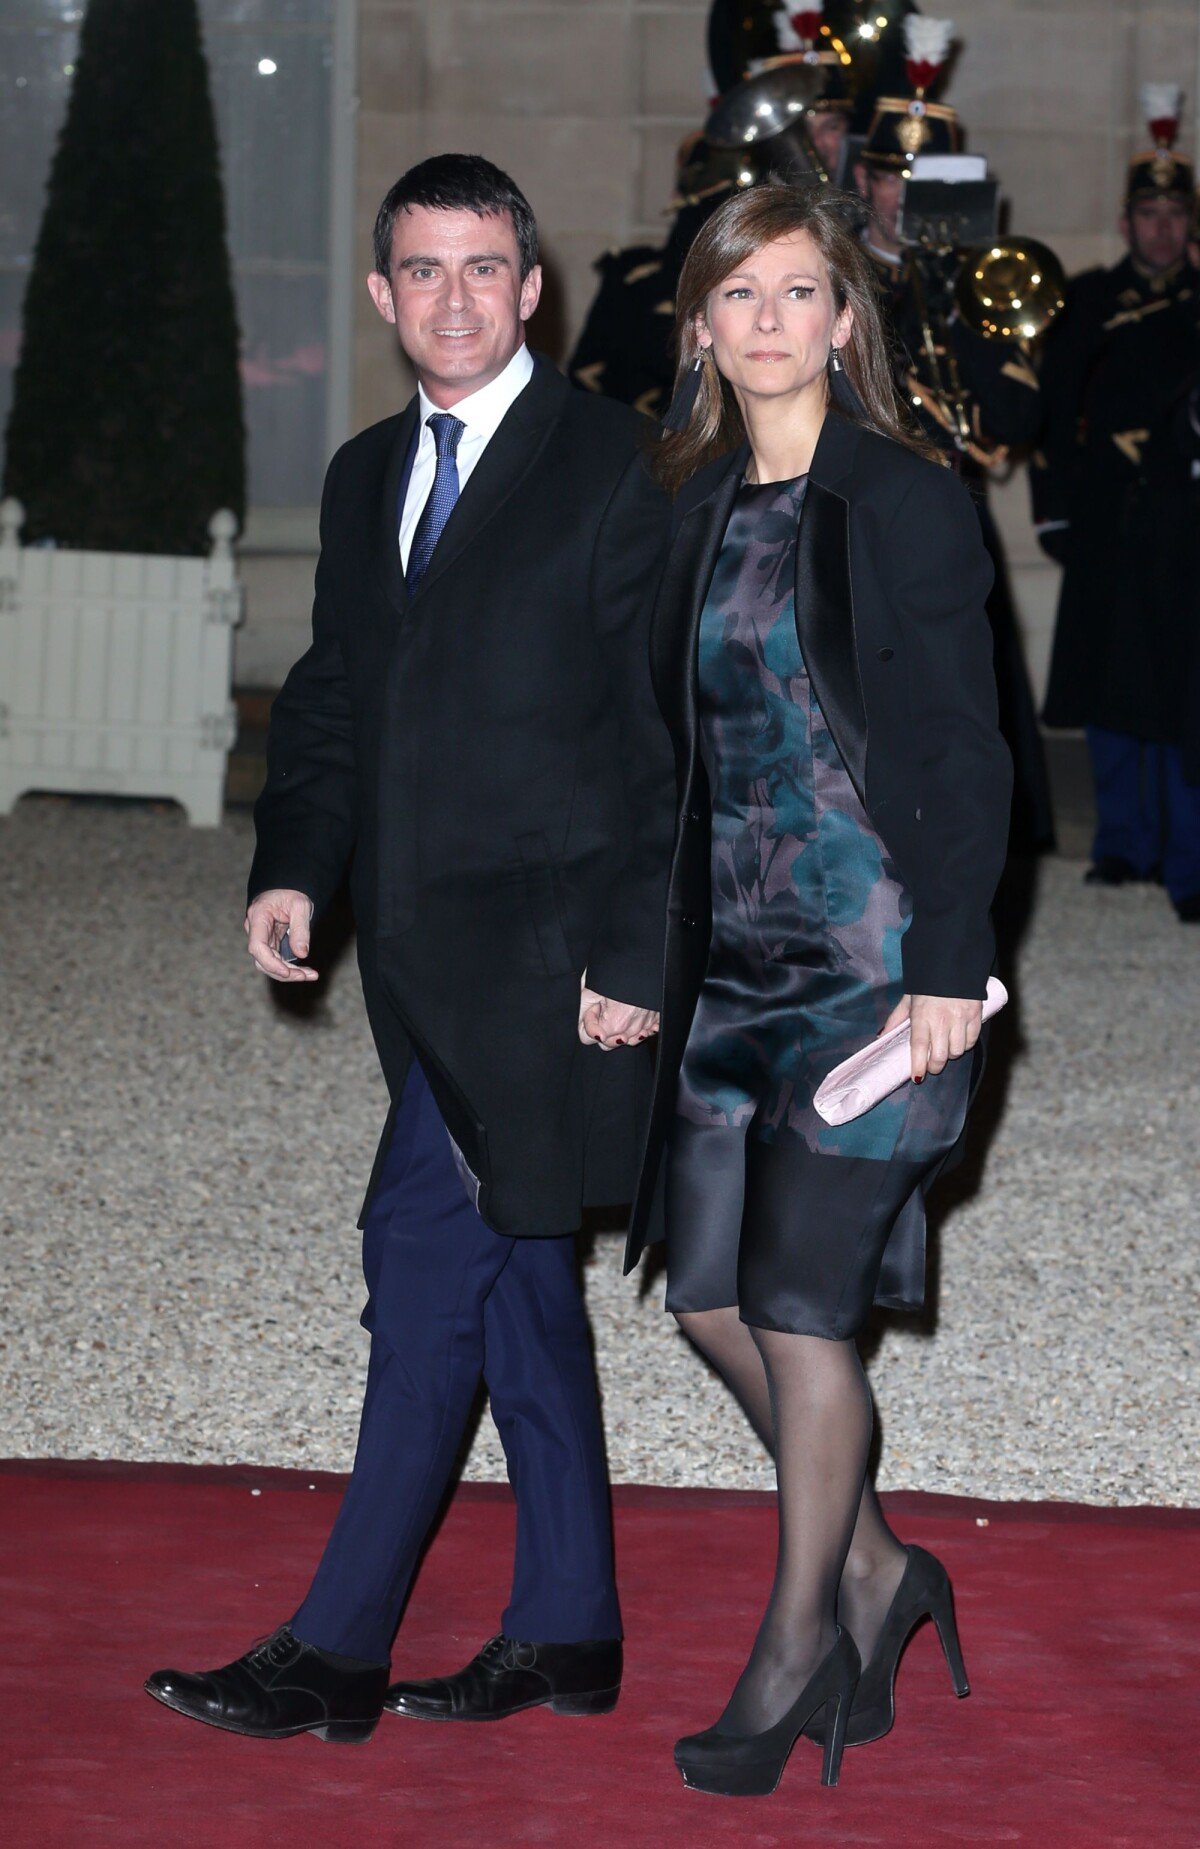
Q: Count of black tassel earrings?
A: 2